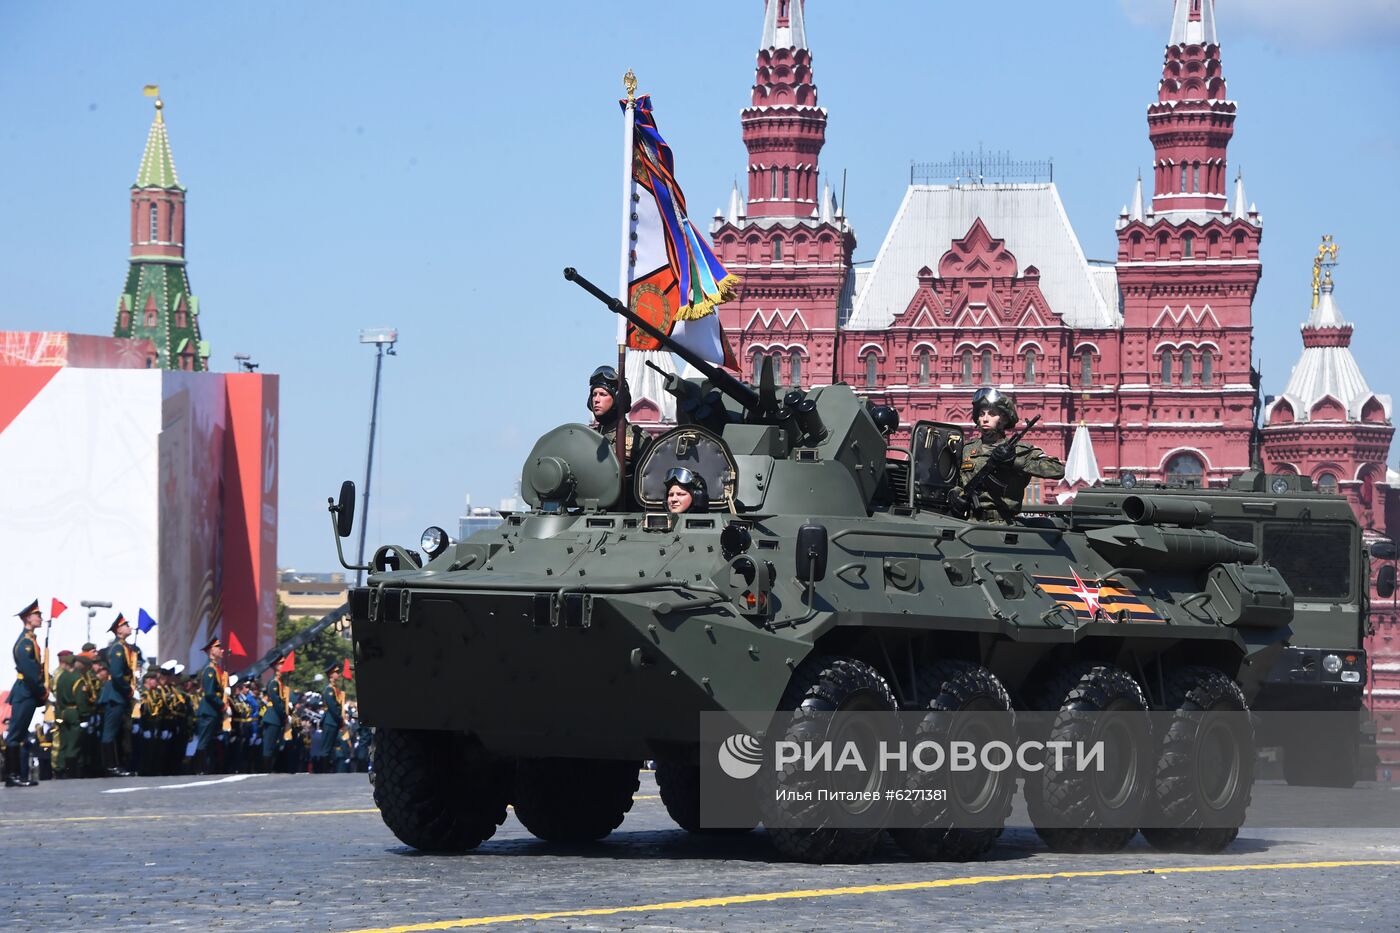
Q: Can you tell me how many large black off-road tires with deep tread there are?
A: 7